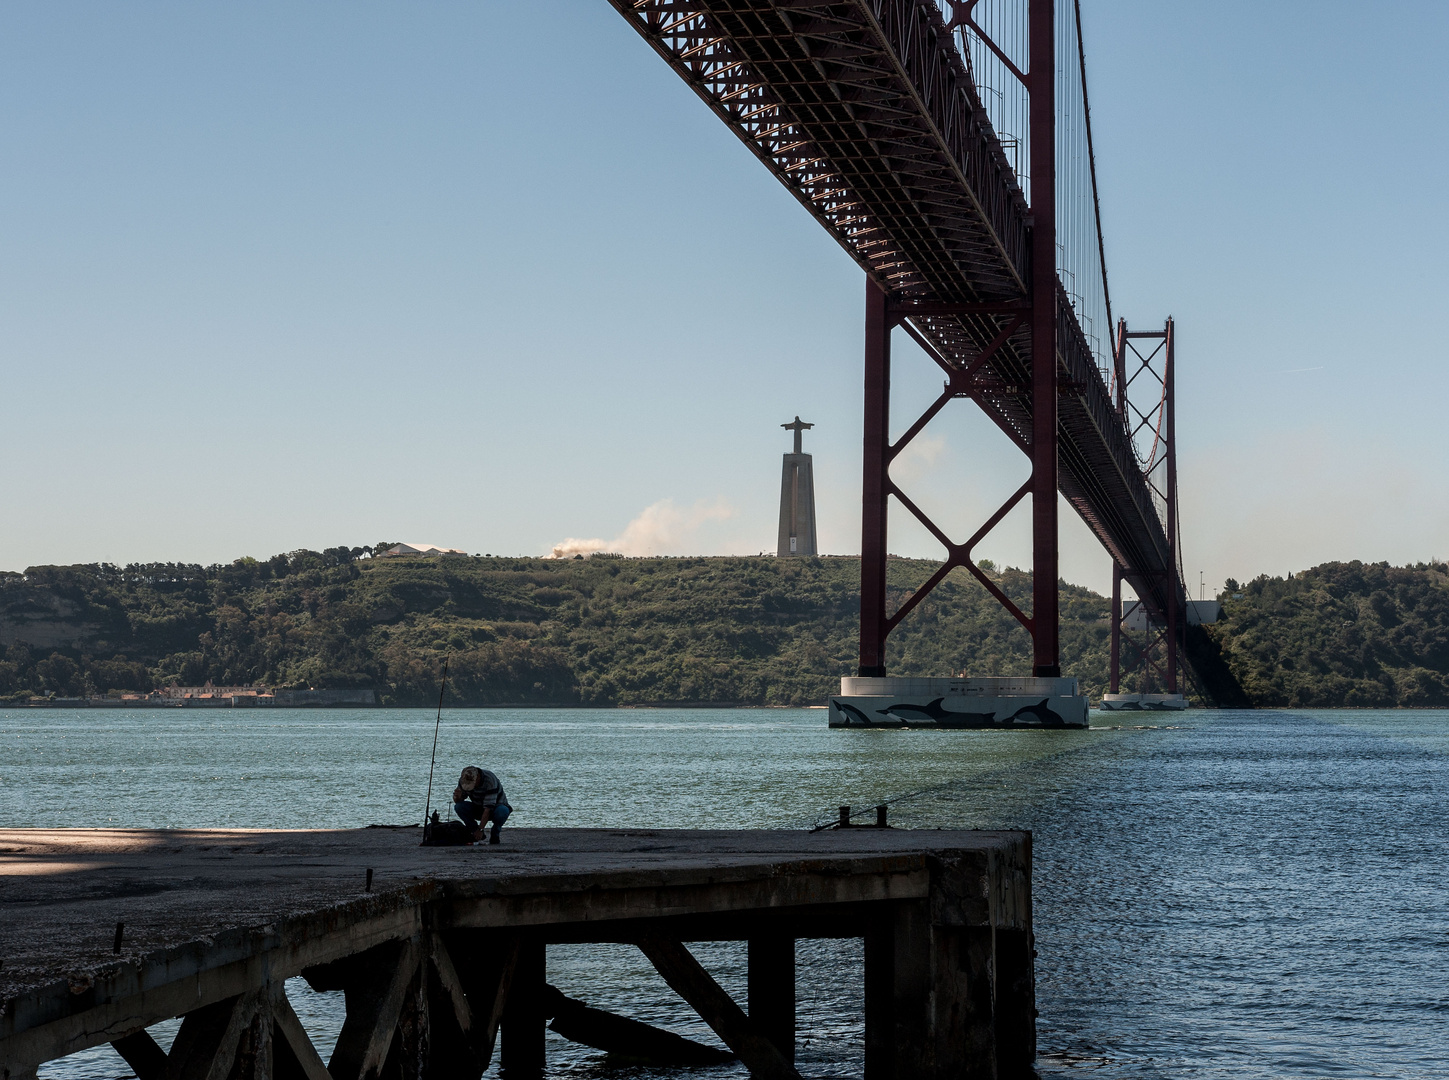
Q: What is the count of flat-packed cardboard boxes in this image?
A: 0